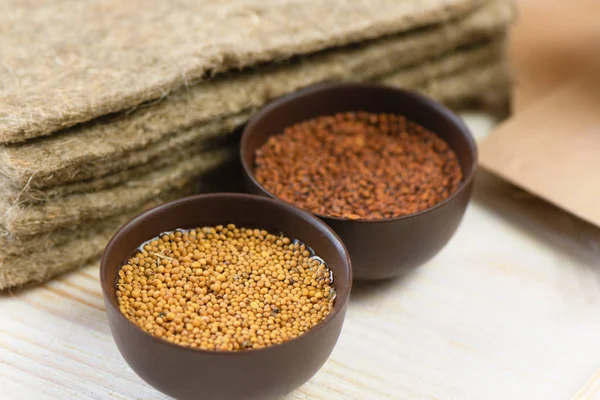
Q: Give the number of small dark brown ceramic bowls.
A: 2